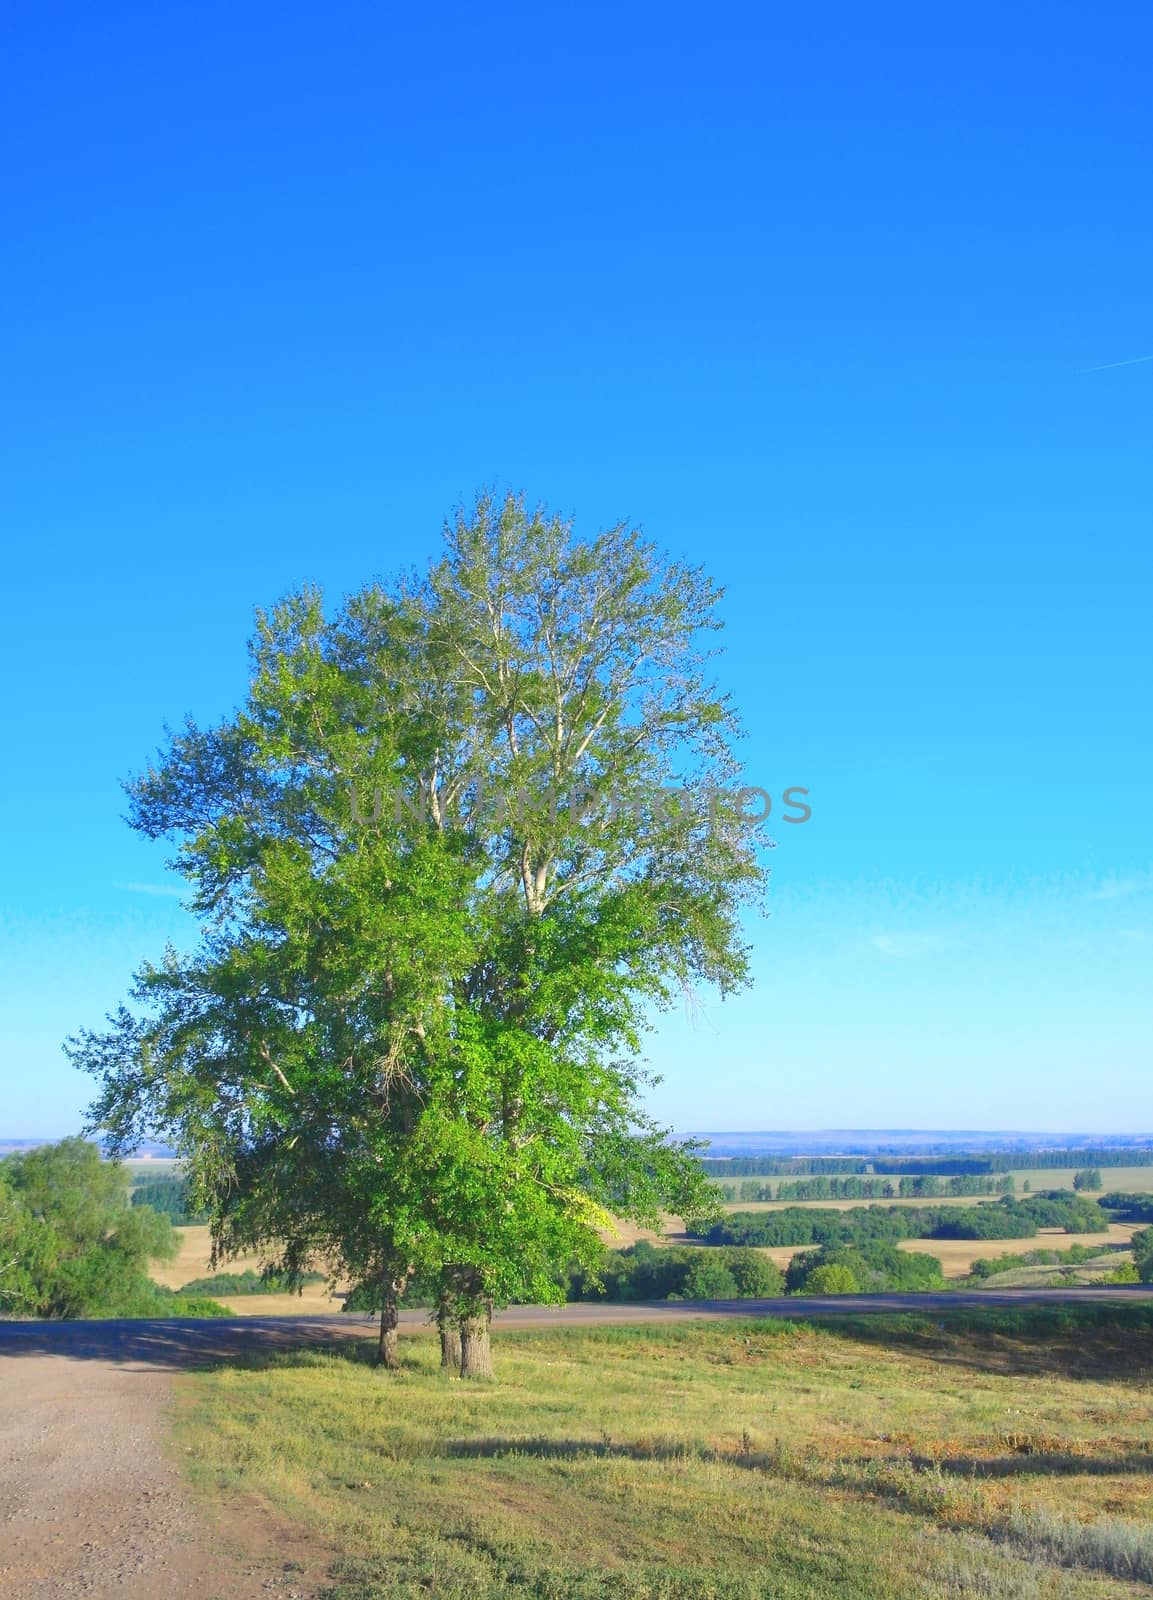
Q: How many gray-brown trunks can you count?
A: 3